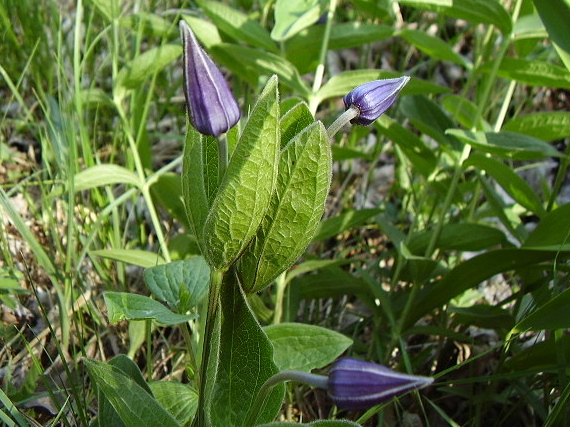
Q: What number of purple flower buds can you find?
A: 3